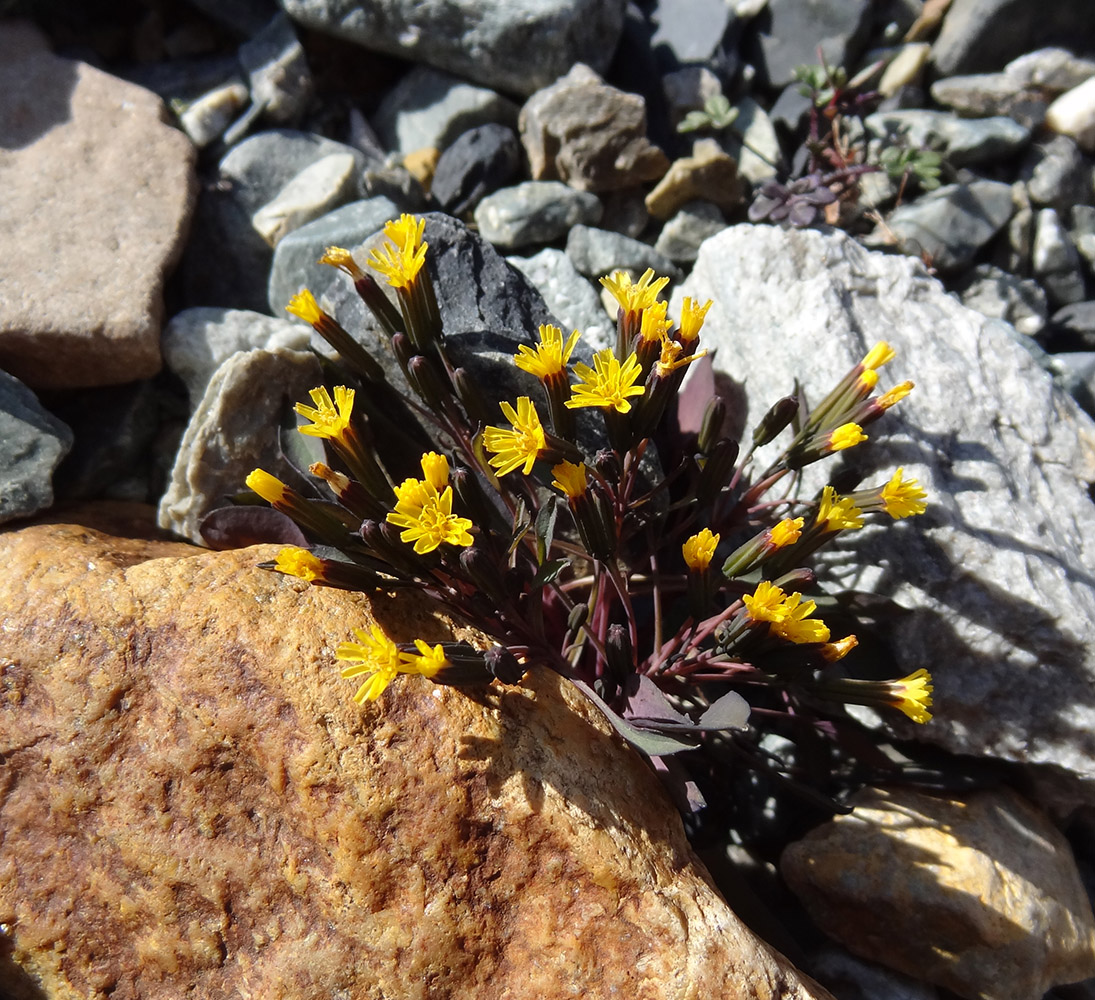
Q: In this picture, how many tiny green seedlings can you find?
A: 3